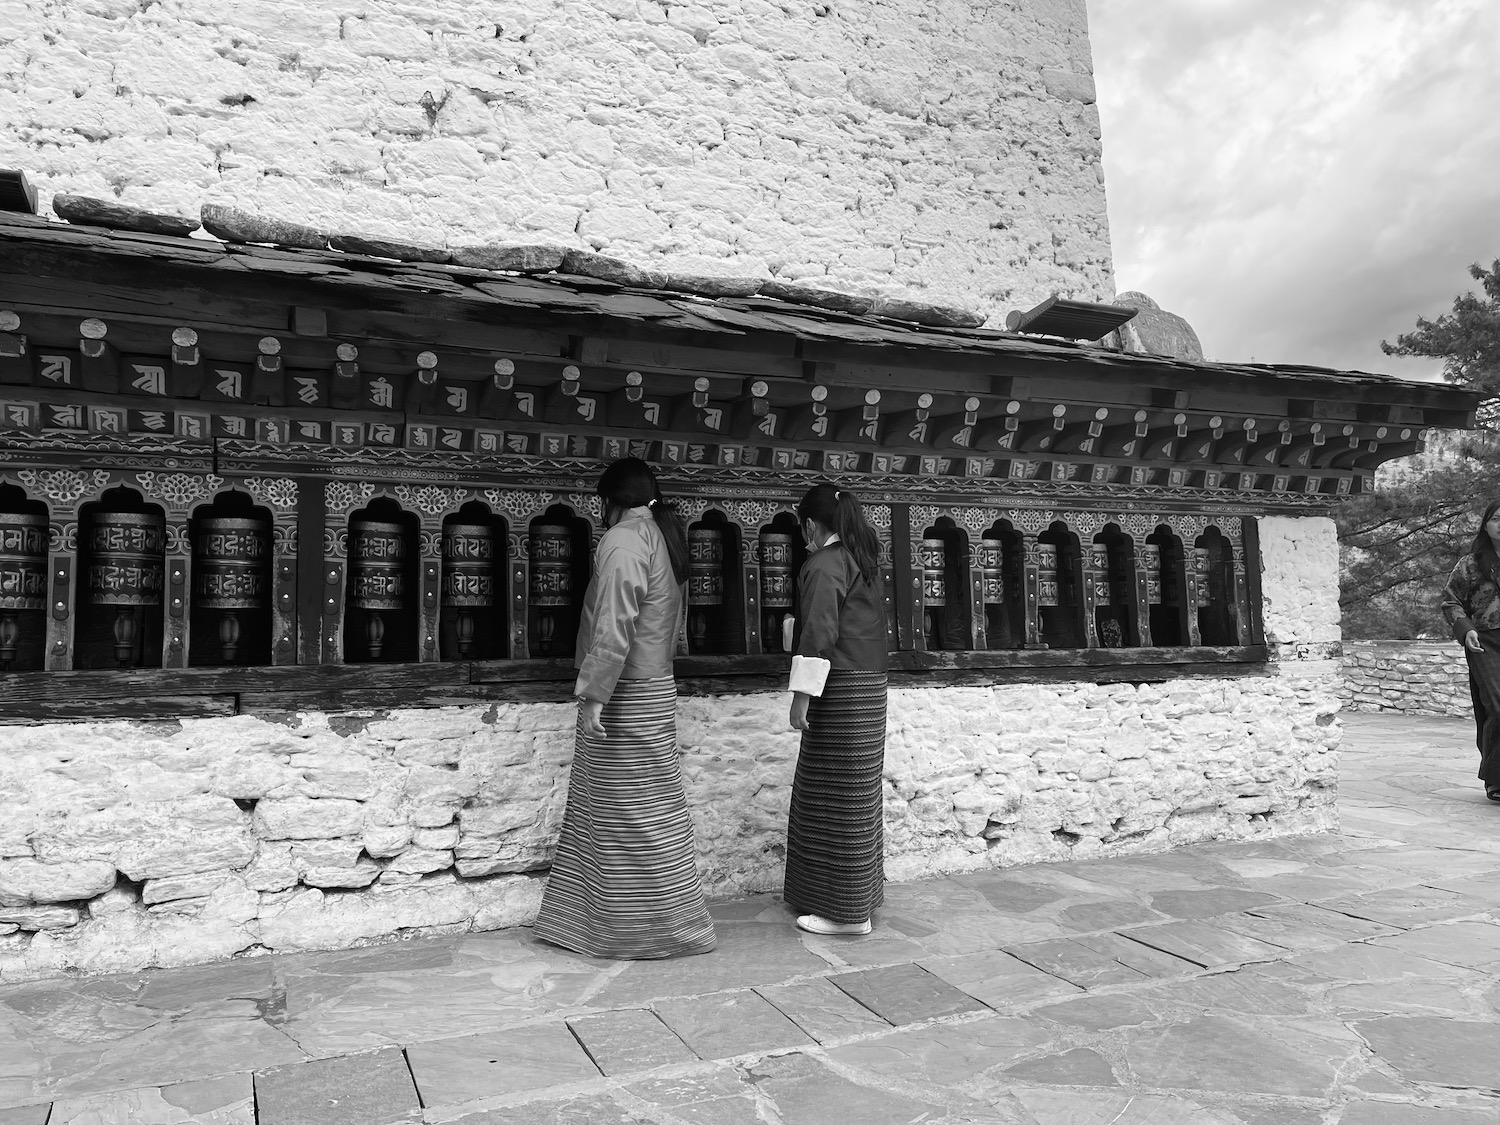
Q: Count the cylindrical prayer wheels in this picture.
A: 14